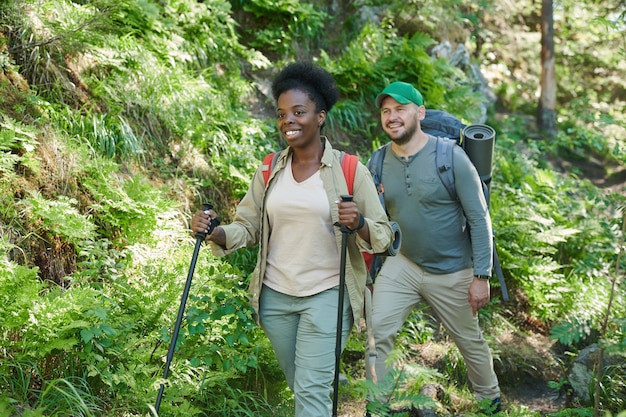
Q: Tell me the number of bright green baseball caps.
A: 1